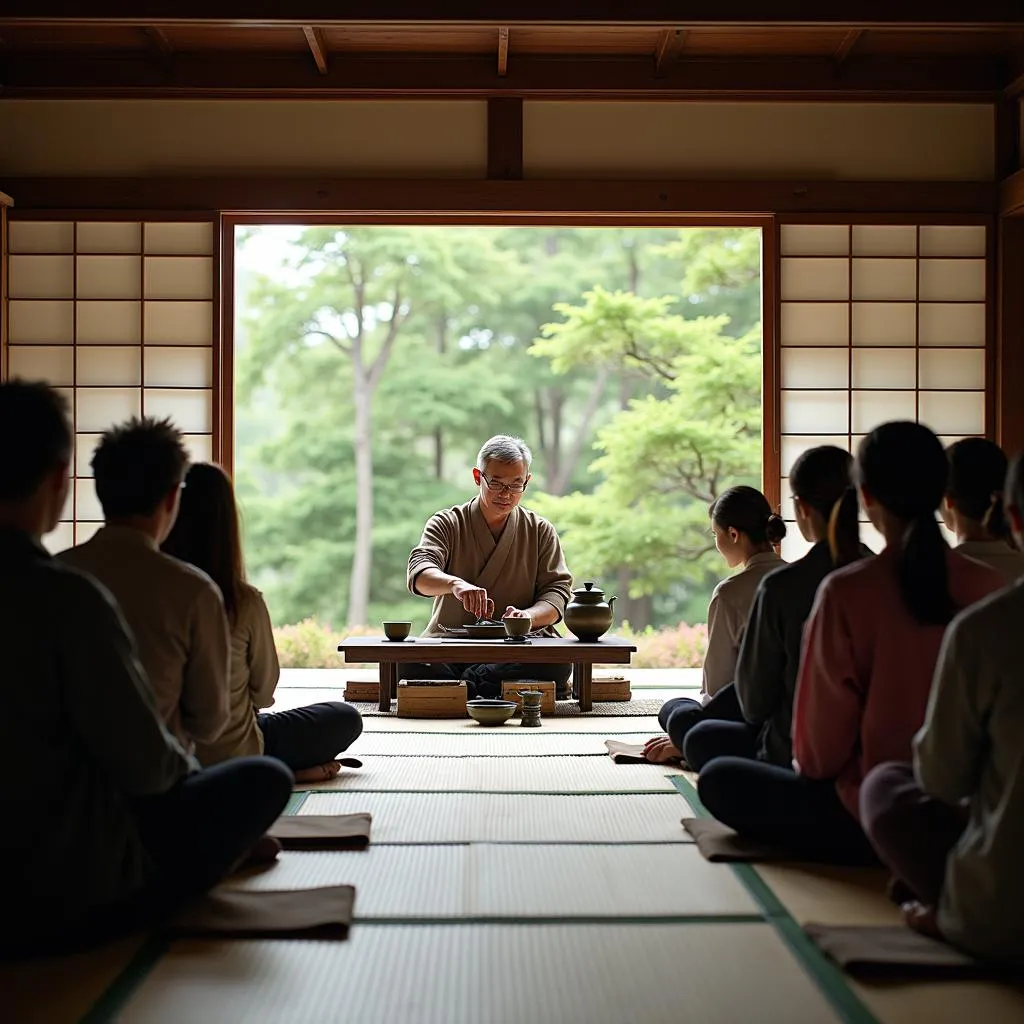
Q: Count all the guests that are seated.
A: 8